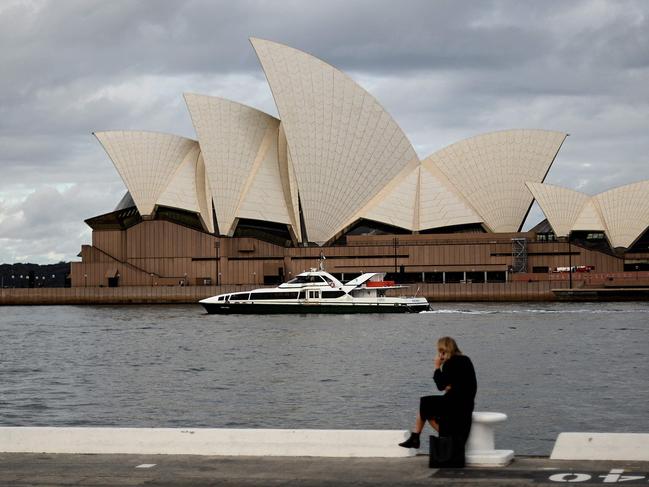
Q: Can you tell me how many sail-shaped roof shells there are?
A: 6